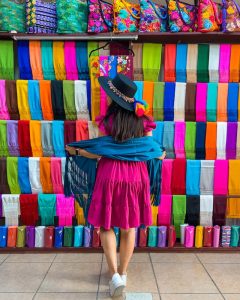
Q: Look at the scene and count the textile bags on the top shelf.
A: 9